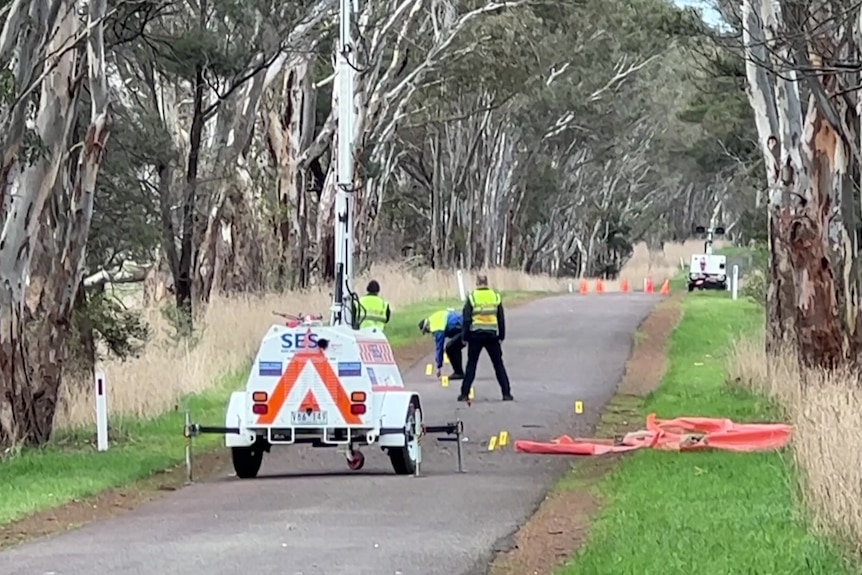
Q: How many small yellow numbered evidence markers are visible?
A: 7